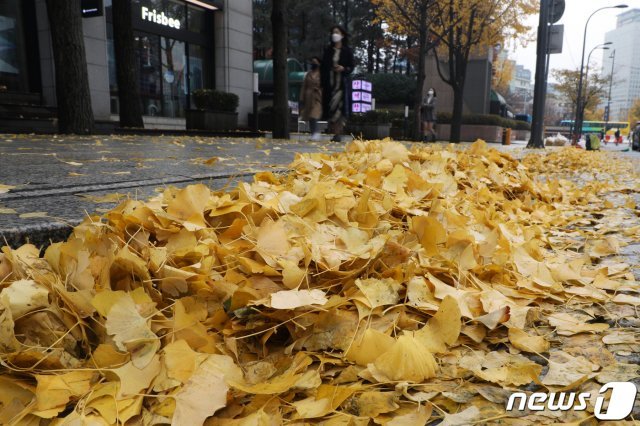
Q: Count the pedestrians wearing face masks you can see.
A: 3